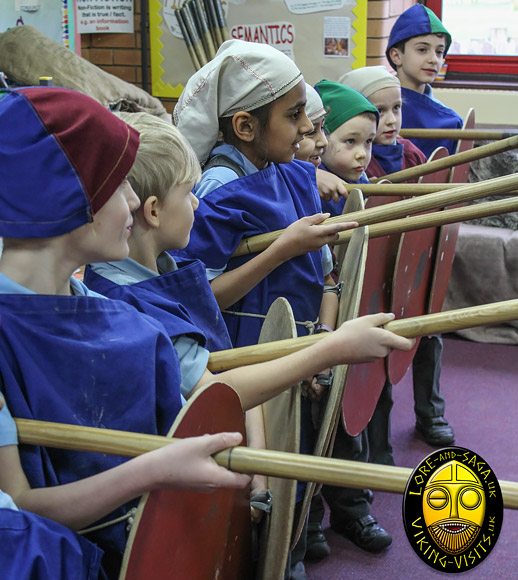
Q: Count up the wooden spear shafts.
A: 7